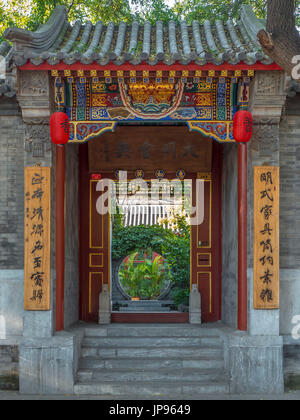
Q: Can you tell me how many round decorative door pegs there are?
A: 4